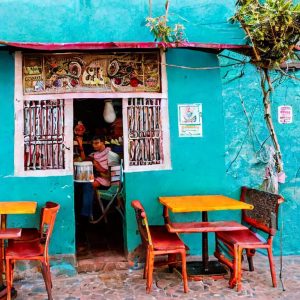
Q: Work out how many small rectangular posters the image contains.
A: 2